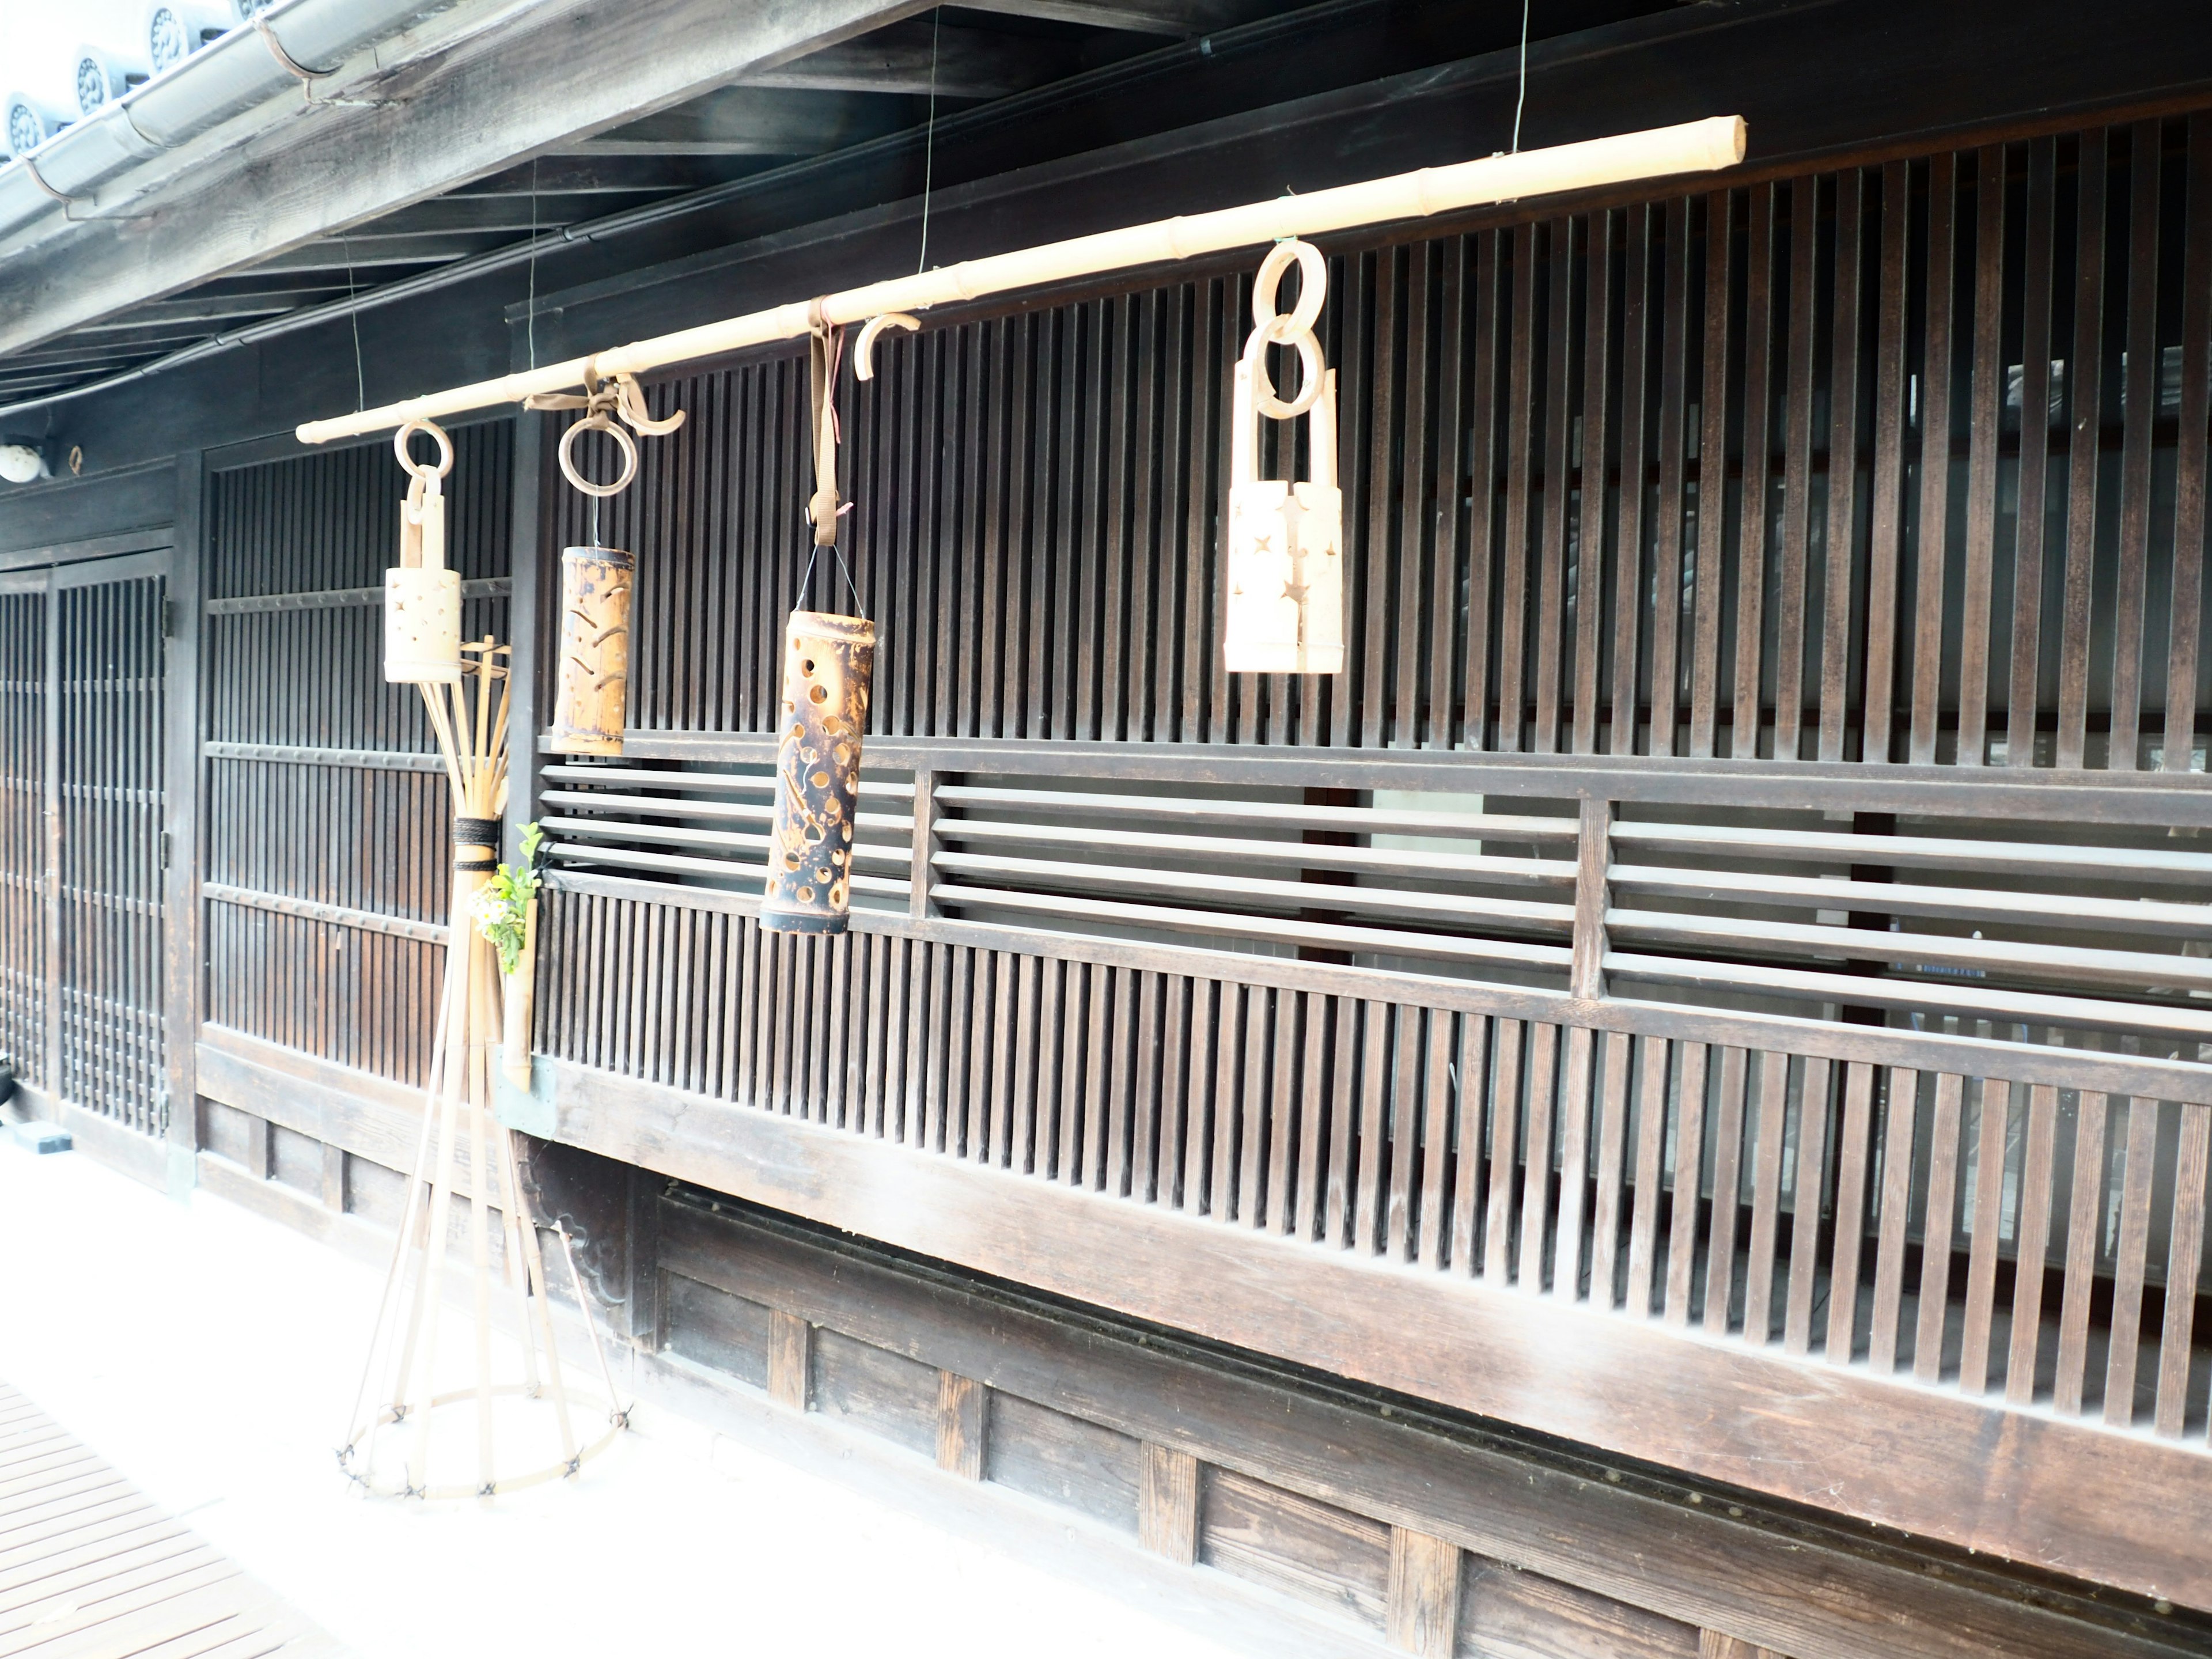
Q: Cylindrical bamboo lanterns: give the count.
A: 4